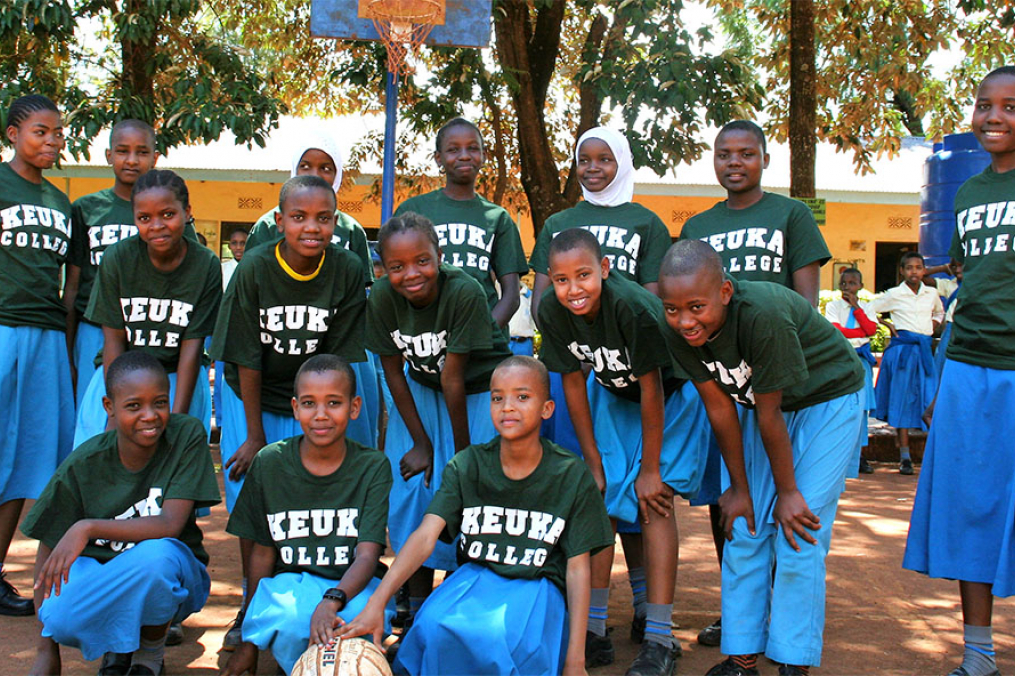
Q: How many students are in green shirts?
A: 15